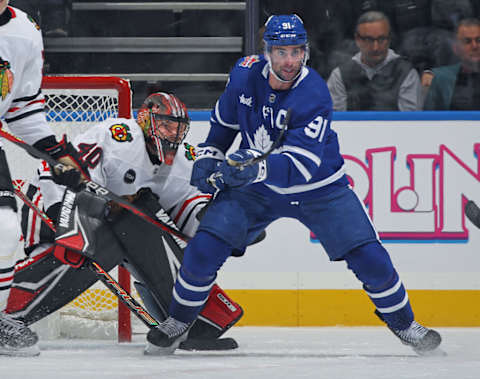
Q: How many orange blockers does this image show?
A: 0